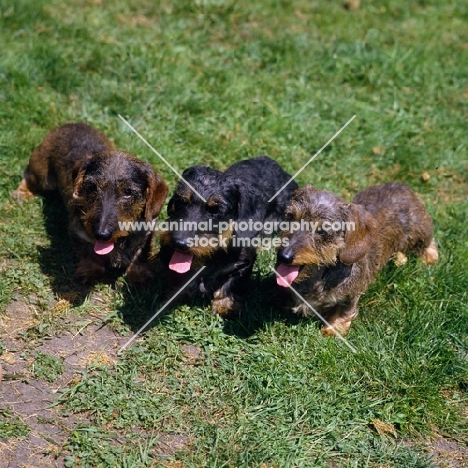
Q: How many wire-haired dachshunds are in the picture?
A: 3